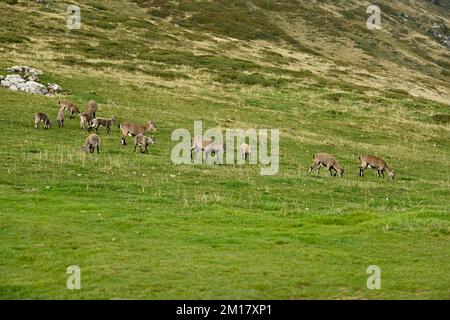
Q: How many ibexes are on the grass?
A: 14